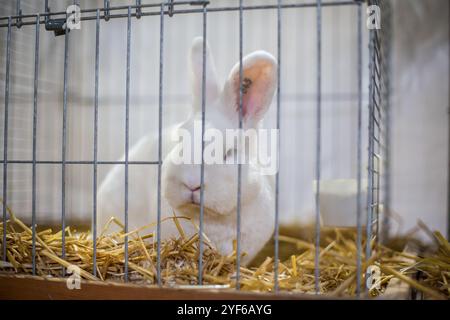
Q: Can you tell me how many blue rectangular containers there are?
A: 0